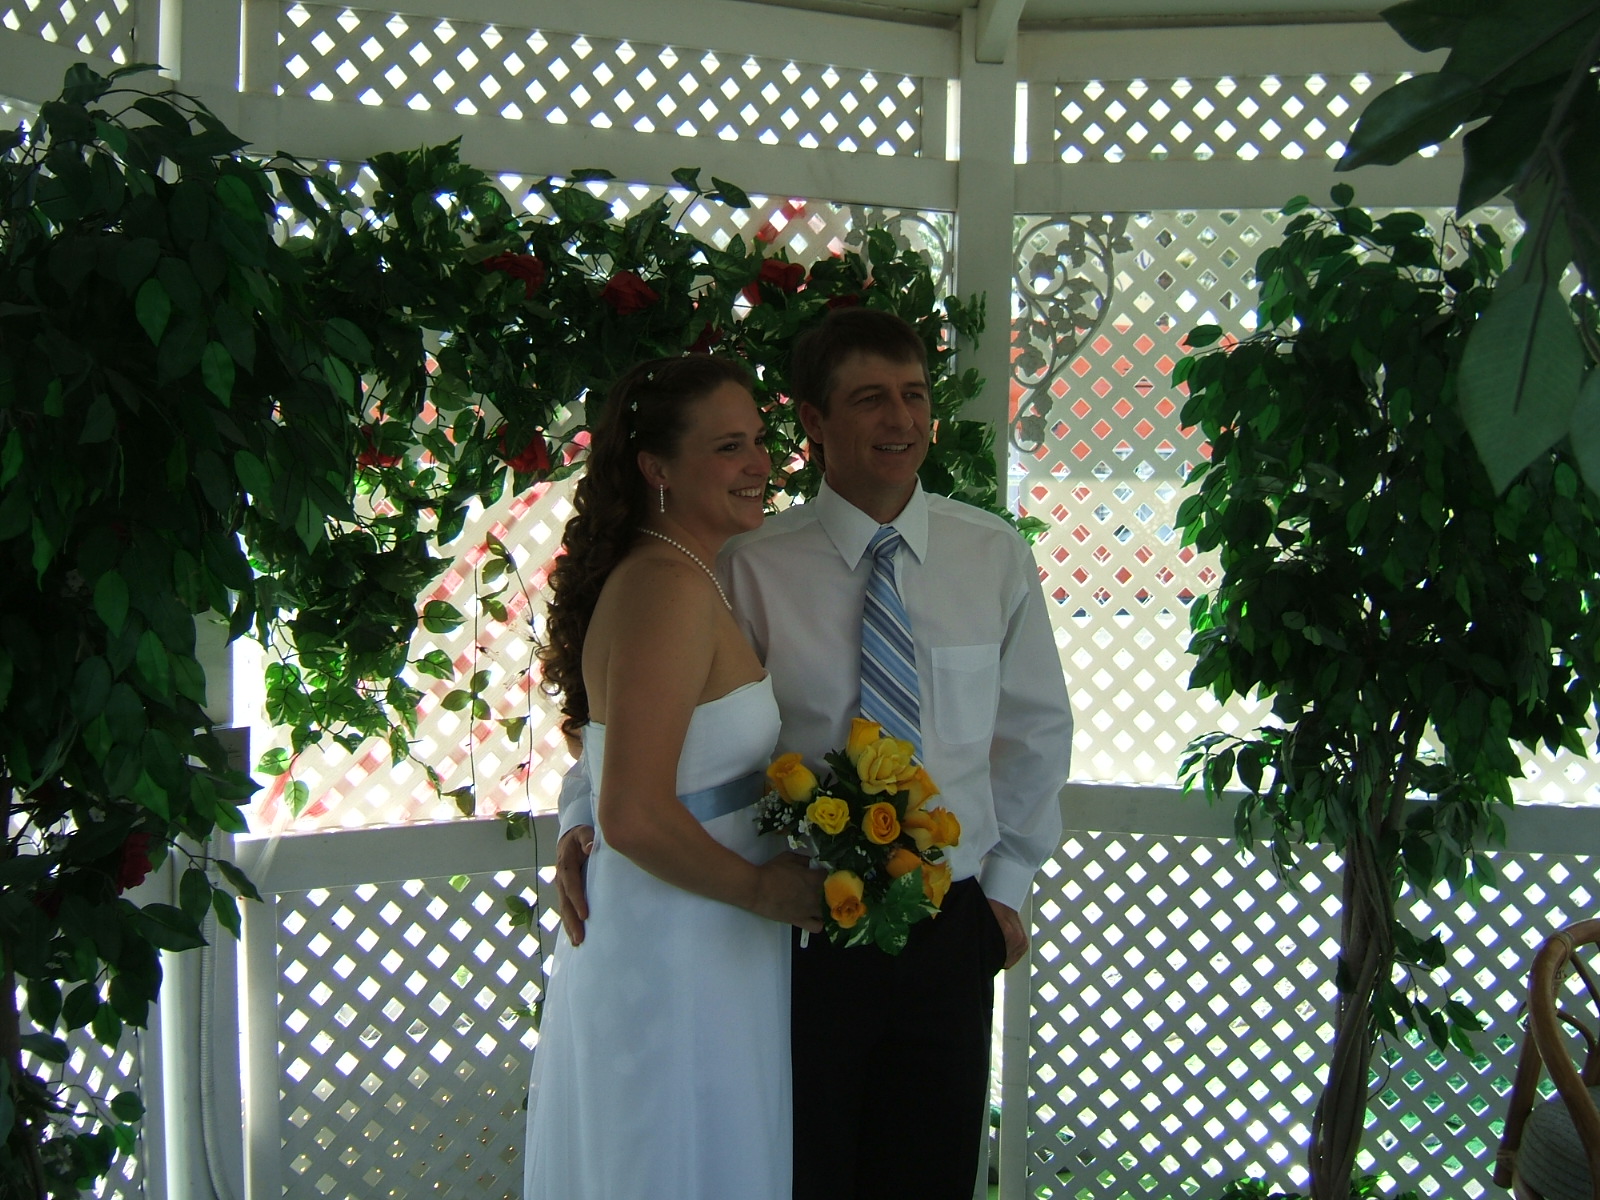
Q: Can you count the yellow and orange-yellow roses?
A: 10